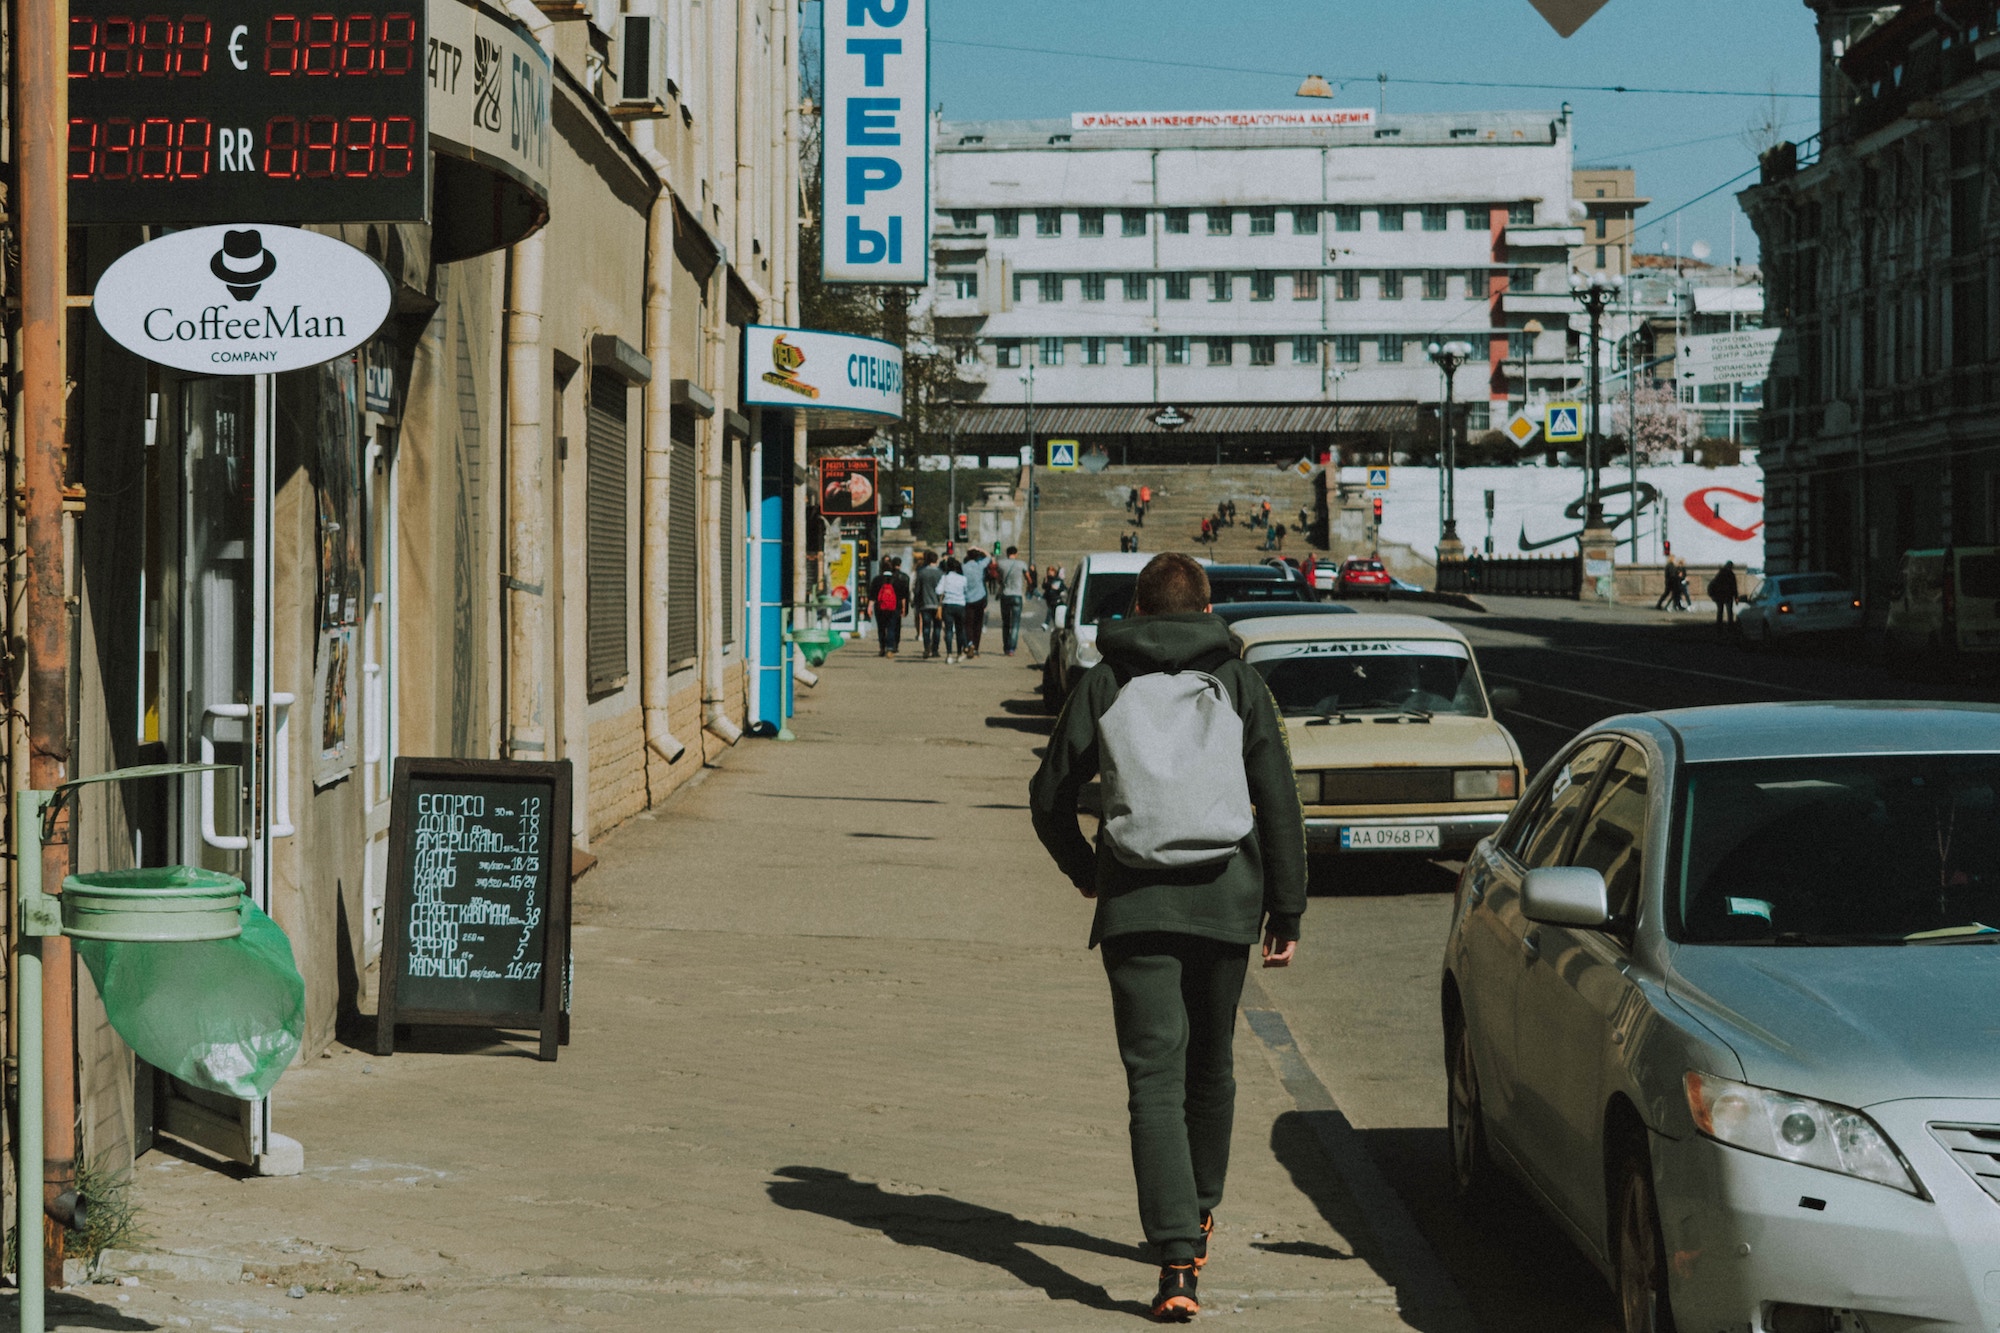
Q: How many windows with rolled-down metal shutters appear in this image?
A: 3